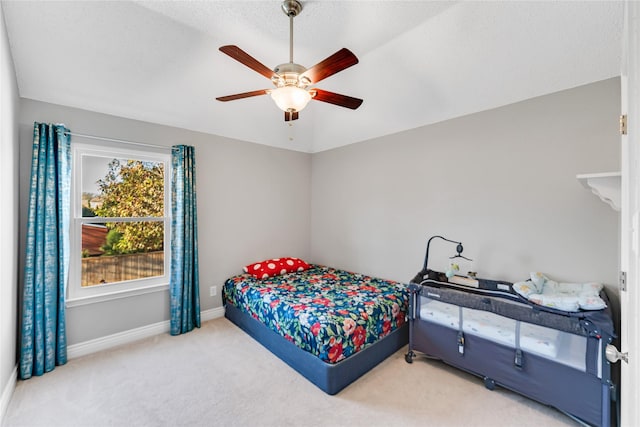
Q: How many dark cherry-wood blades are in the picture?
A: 5